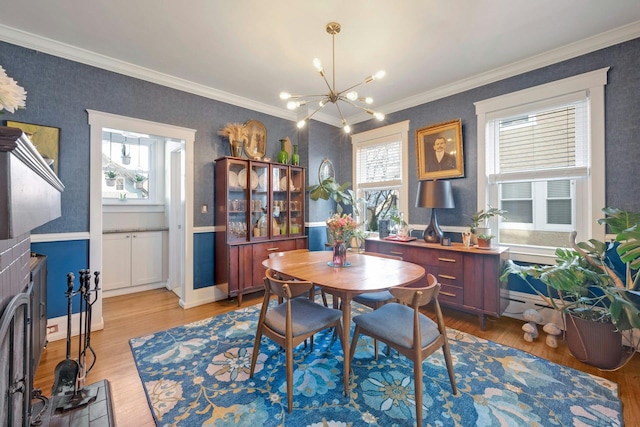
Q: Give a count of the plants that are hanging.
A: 3